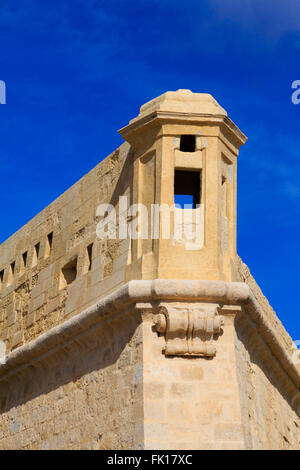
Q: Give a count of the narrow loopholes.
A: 6